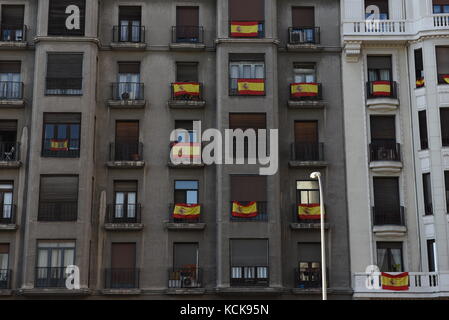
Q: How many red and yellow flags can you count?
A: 13